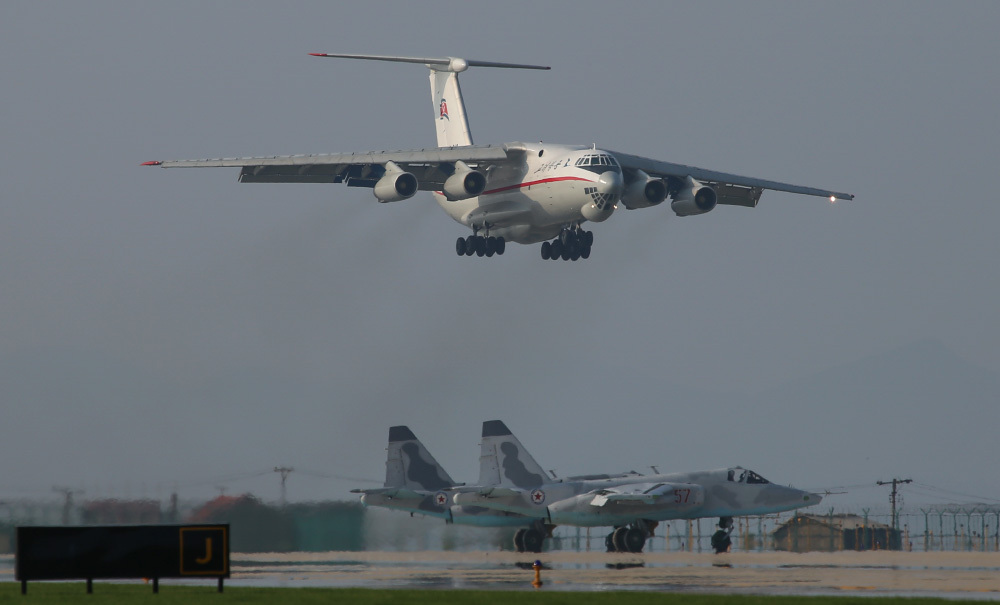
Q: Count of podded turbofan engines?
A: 4